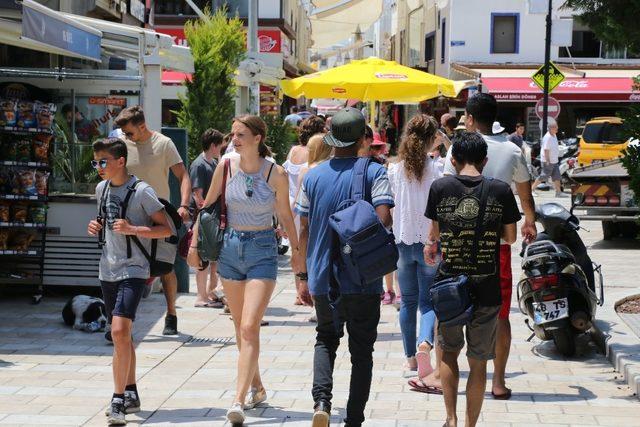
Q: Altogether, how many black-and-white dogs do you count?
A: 1